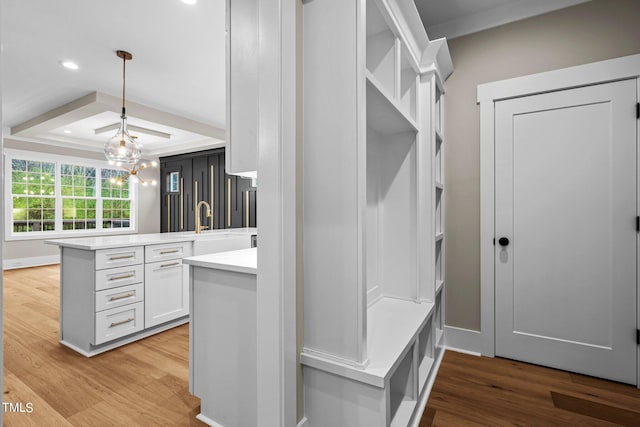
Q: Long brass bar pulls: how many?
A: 6